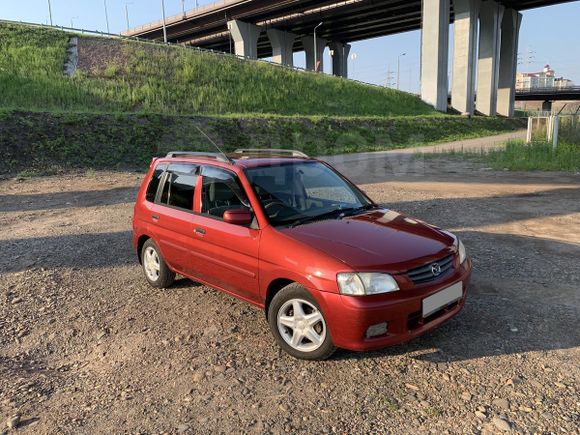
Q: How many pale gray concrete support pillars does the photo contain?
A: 8